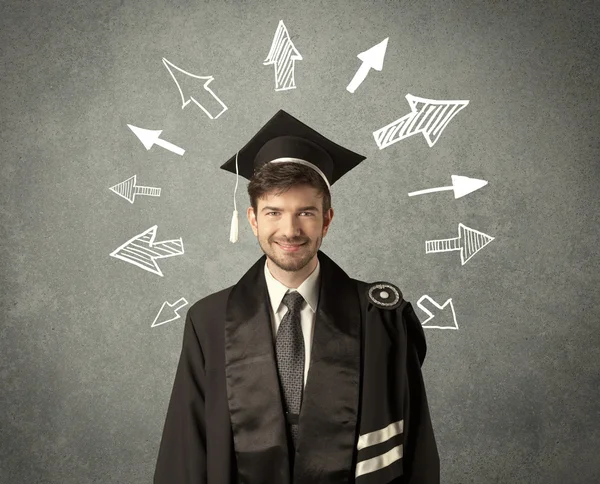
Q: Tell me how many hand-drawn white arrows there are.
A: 11